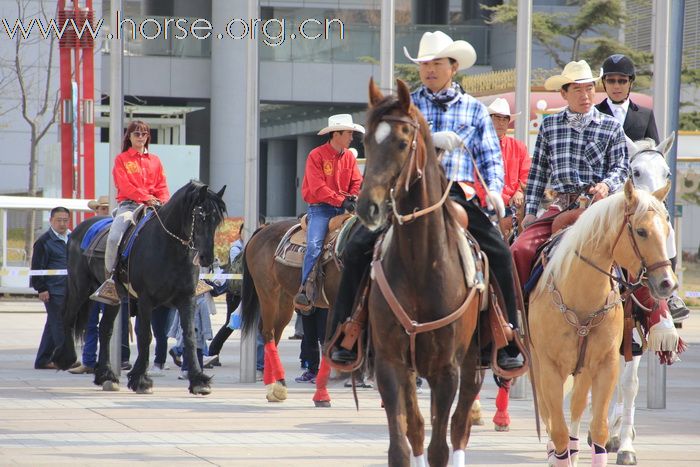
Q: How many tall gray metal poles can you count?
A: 5